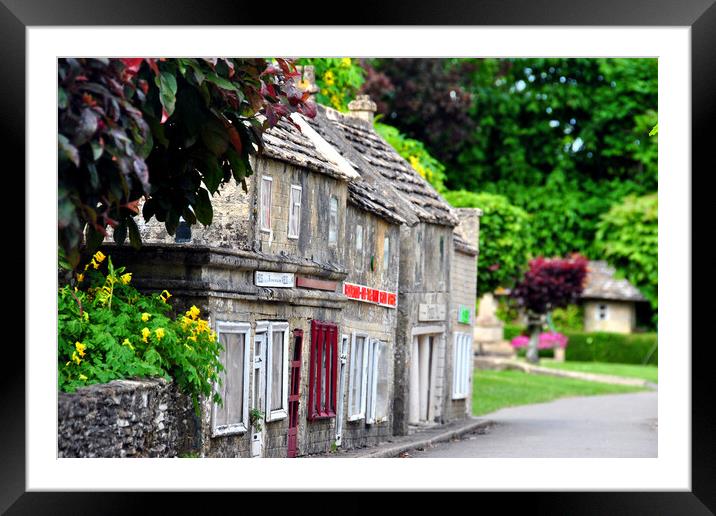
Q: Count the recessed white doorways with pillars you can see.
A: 1